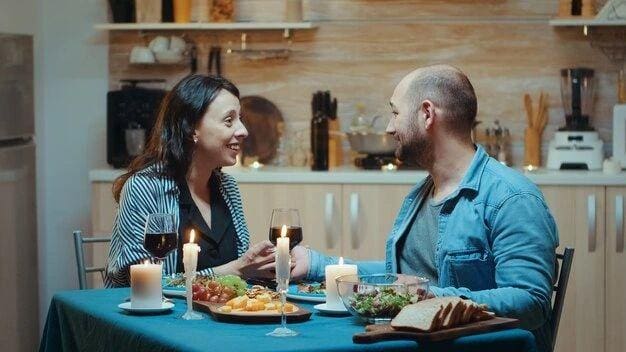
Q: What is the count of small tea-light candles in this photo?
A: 3